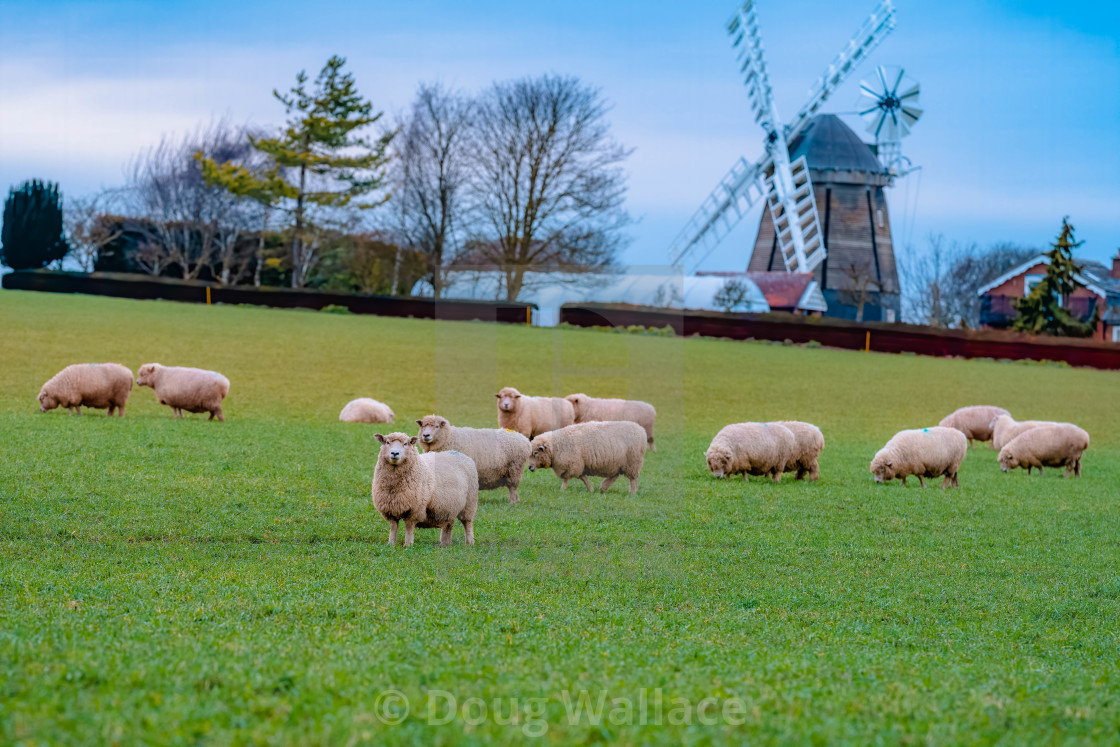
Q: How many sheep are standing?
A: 13